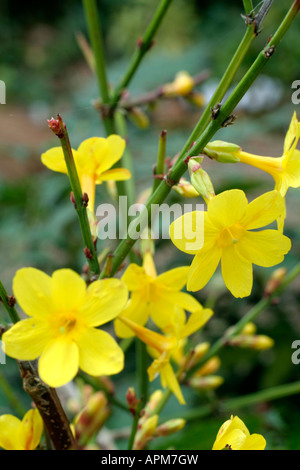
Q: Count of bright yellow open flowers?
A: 8